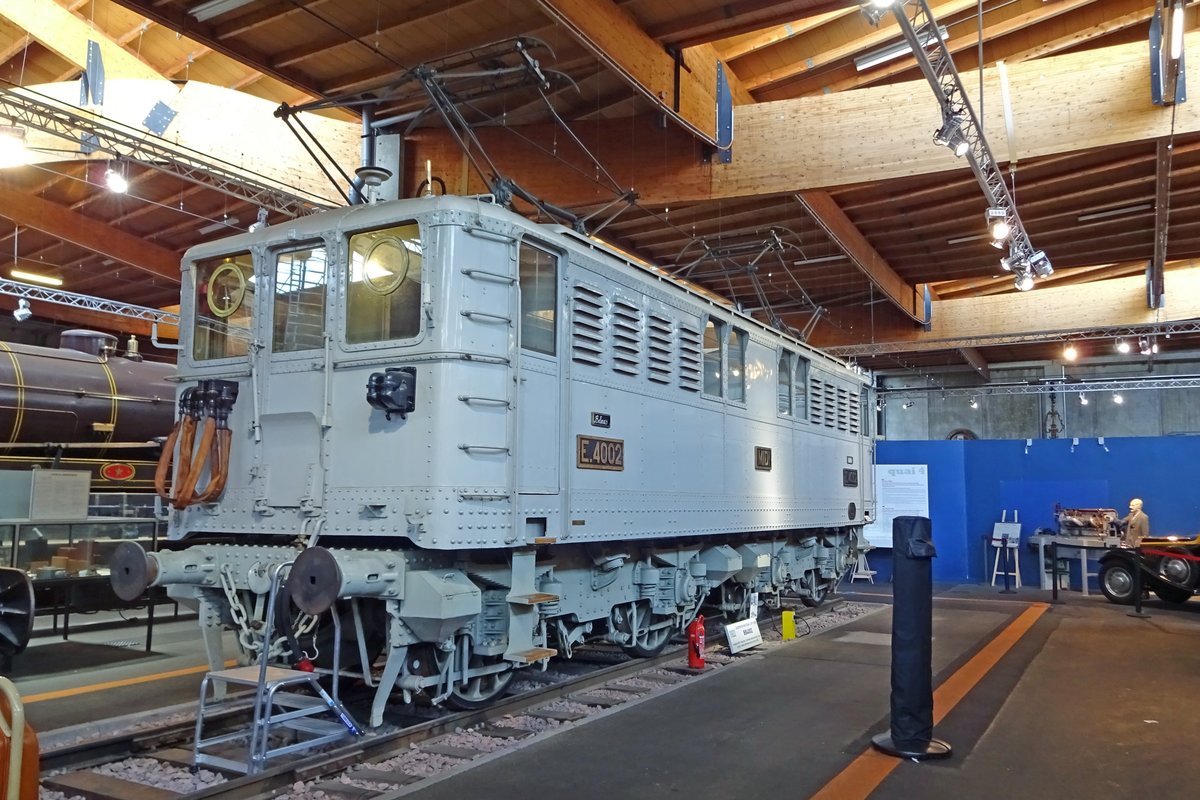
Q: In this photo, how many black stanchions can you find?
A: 4